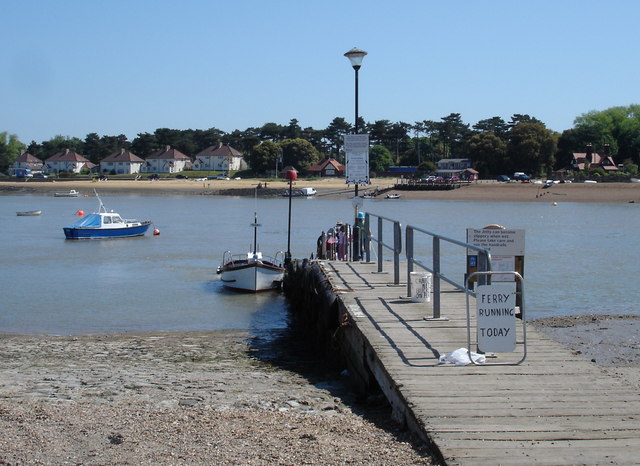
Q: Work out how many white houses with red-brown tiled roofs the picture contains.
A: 5